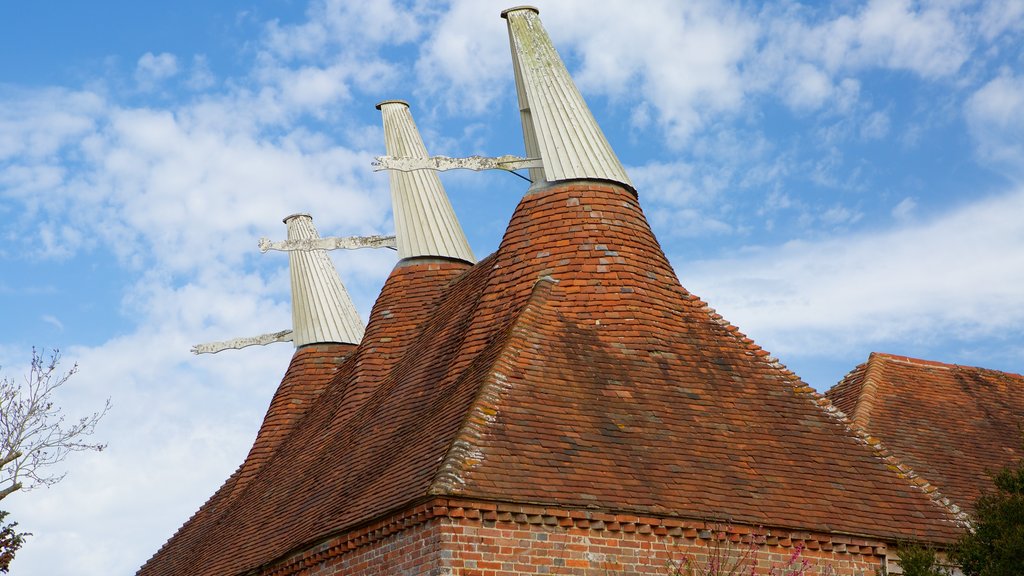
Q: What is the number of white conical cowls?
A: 3